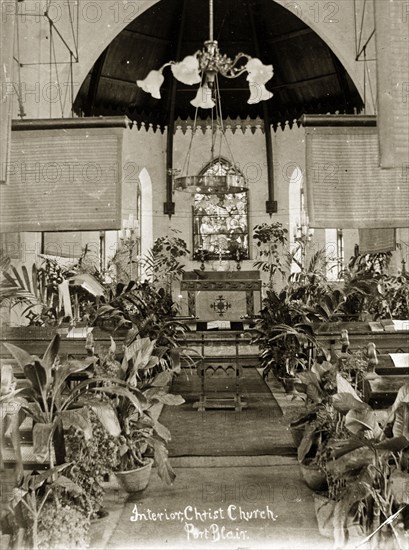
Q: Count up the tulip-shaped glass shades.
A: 5